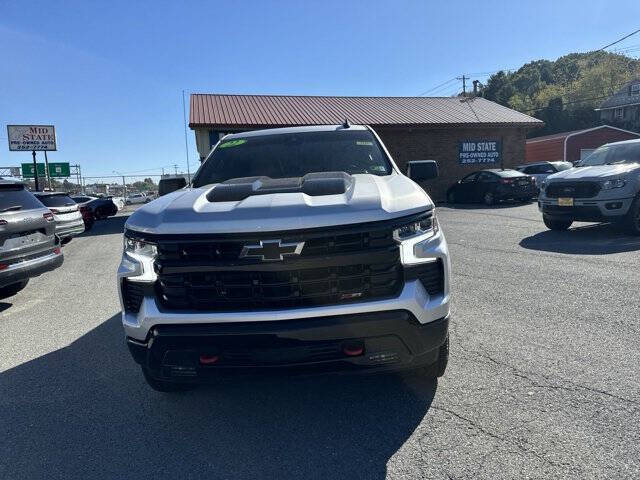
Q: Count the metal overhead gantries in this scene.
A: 1